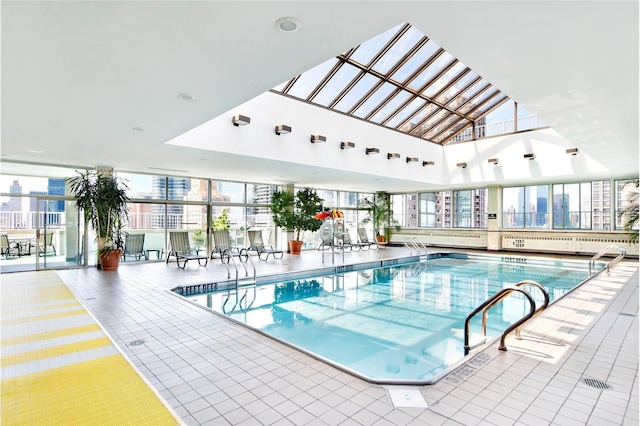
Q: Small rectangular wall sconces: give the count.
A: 12